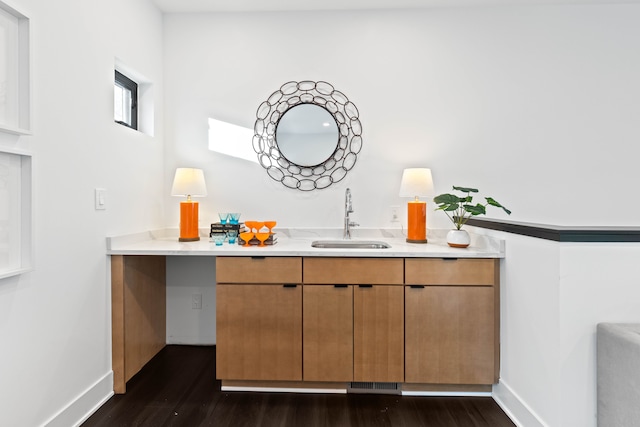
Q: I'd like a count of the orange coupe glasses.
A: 5